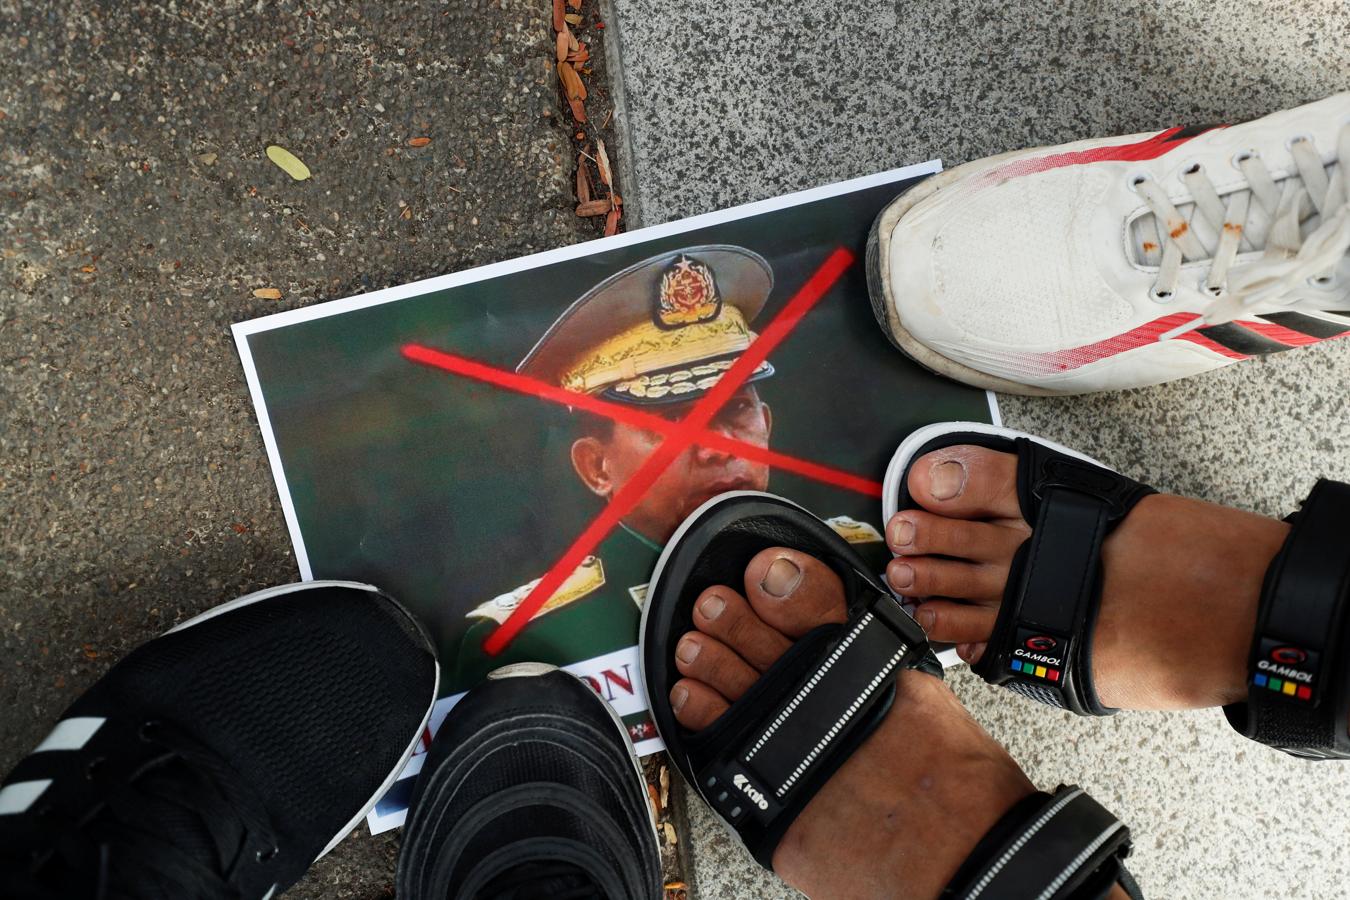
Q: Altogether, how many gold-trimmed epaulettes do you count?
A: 2